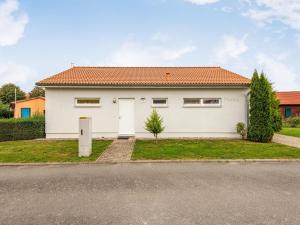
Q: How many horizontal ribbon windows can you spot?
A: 3